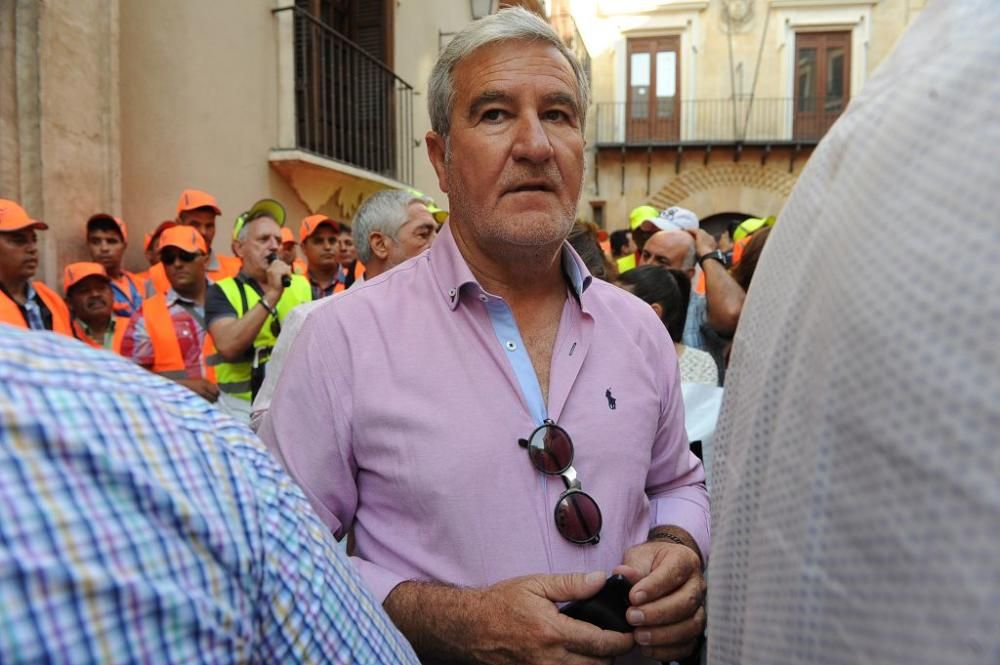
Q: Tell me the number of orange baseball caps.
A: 8